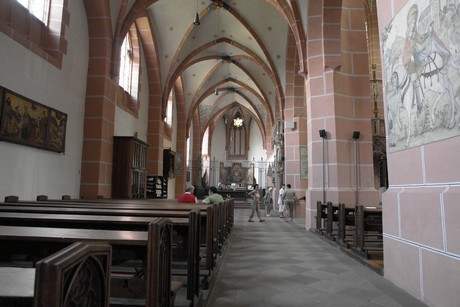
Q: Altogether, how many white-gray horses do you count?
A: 1